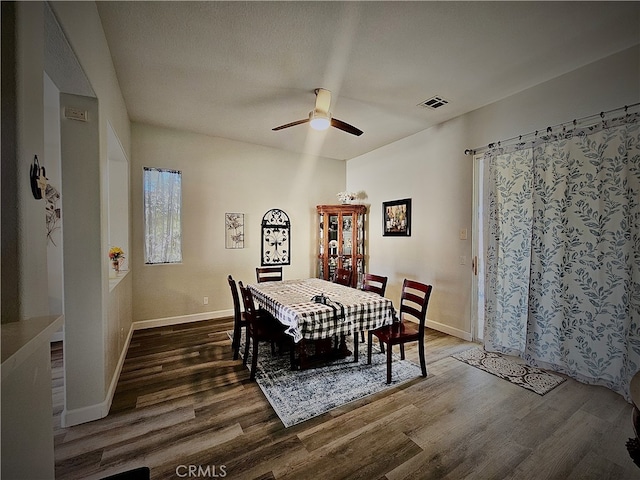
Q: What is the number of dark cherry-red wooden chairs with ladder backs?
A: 6